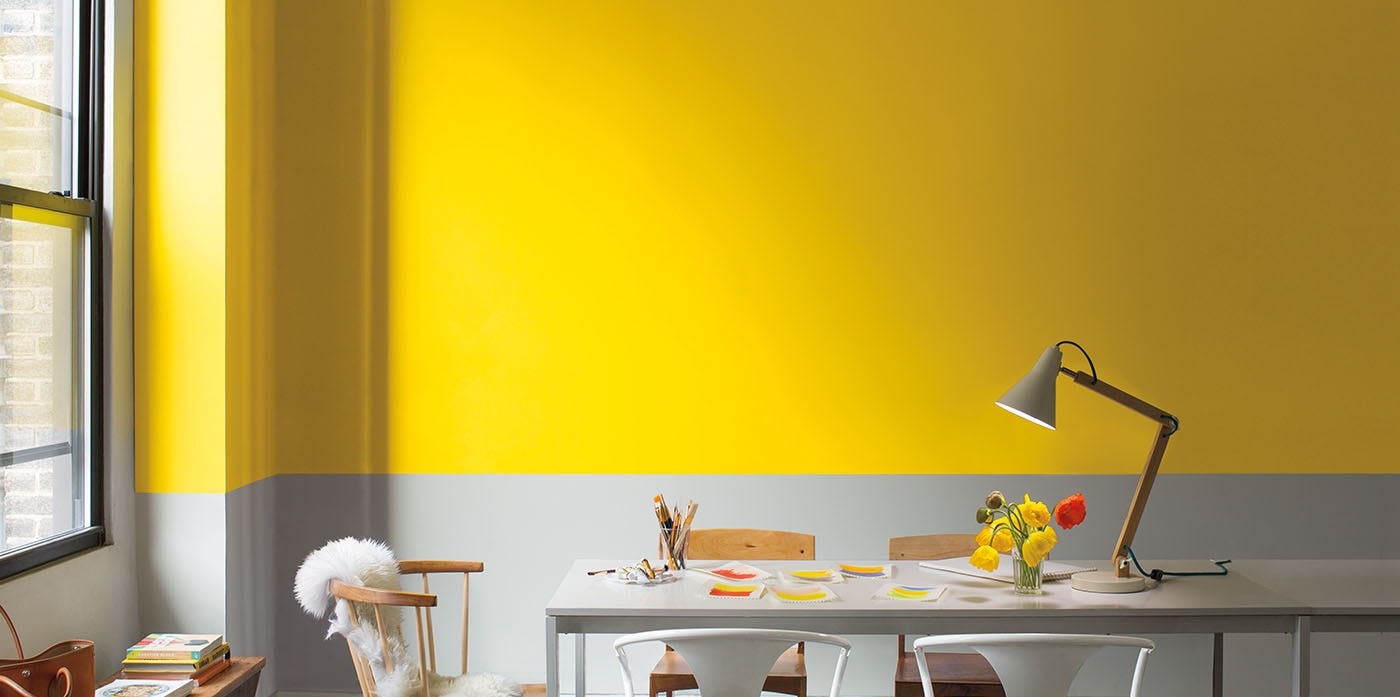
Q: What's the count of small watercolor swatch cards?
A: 6